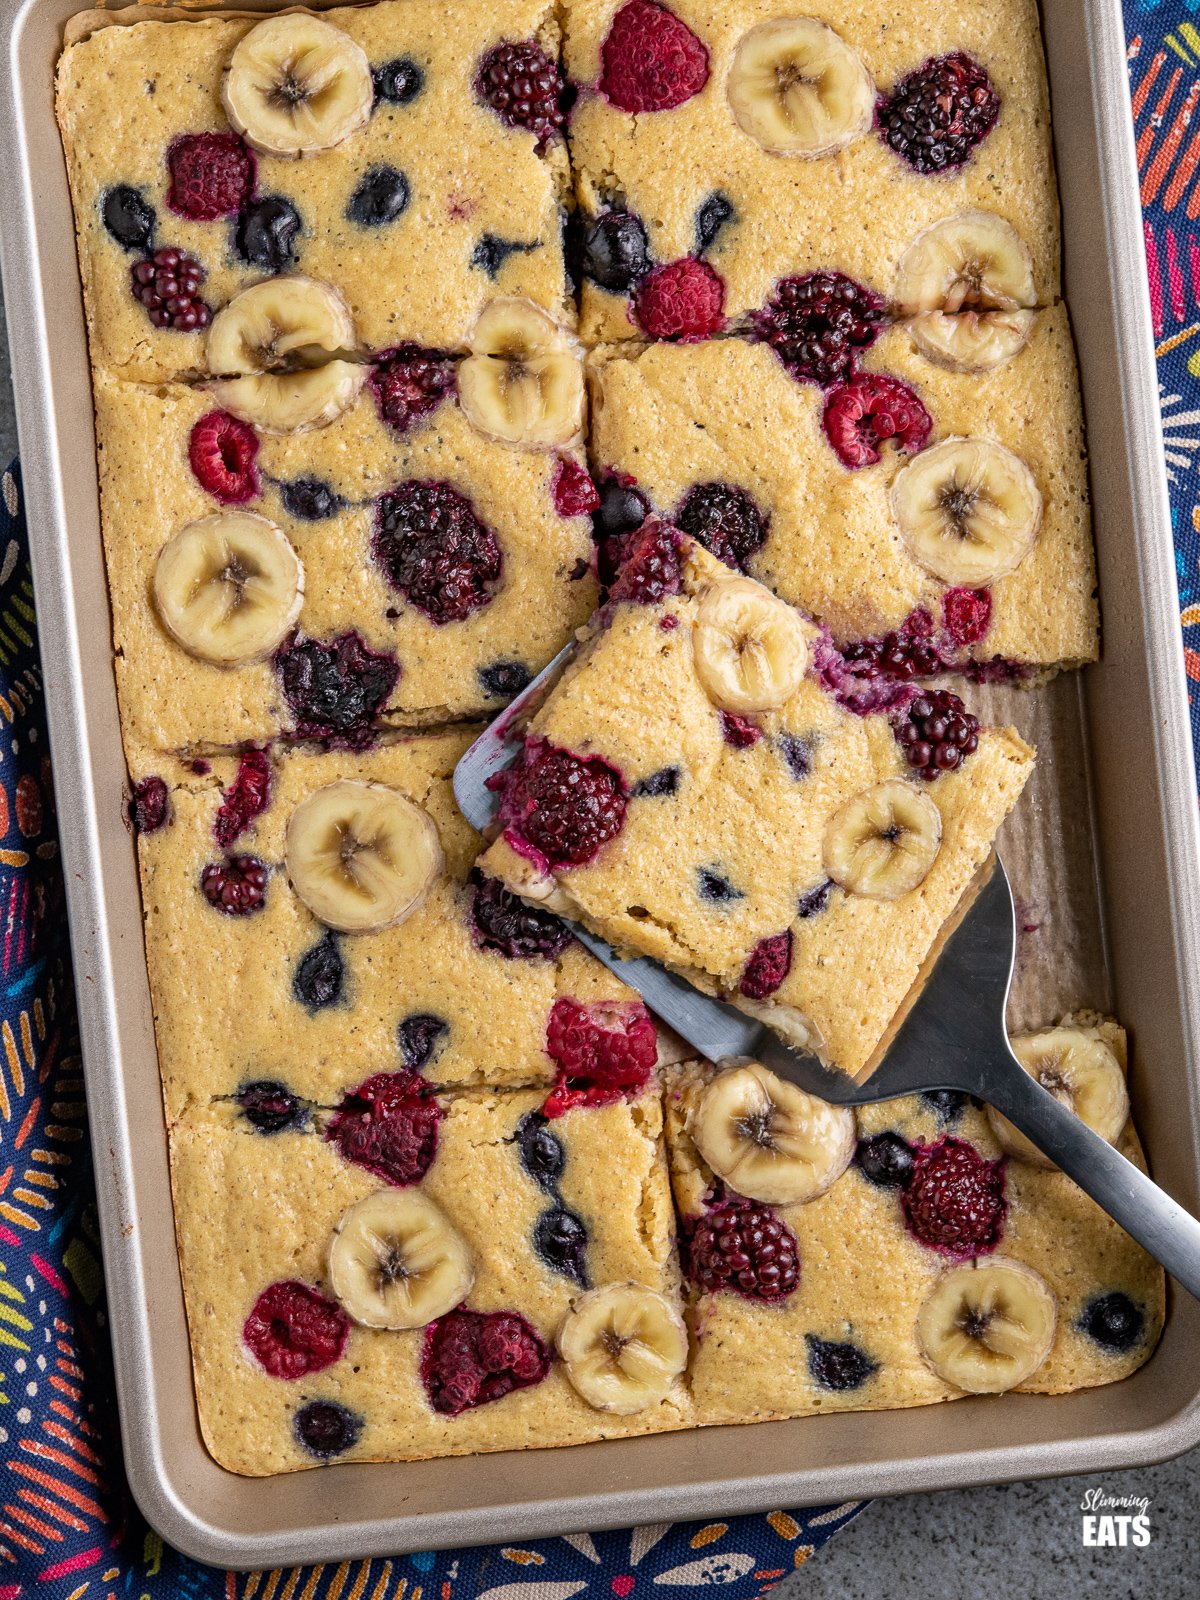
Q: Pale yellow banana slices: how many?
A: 15